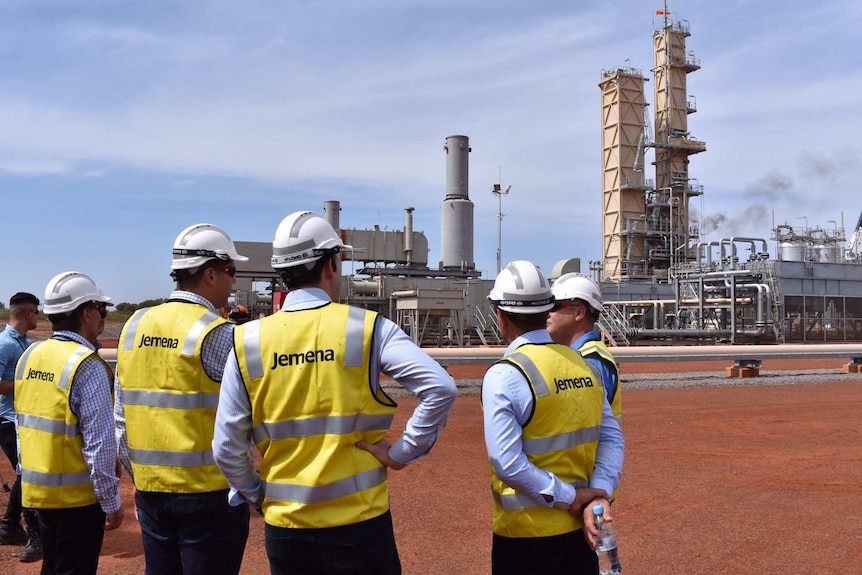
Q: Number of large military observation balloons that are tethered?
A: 0